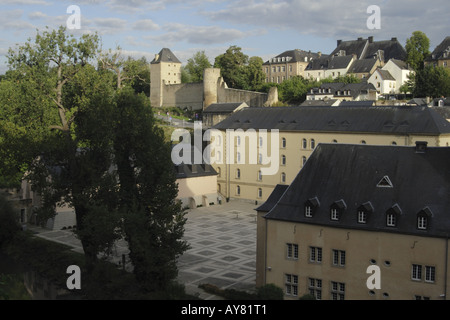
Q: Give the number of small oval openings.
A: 4